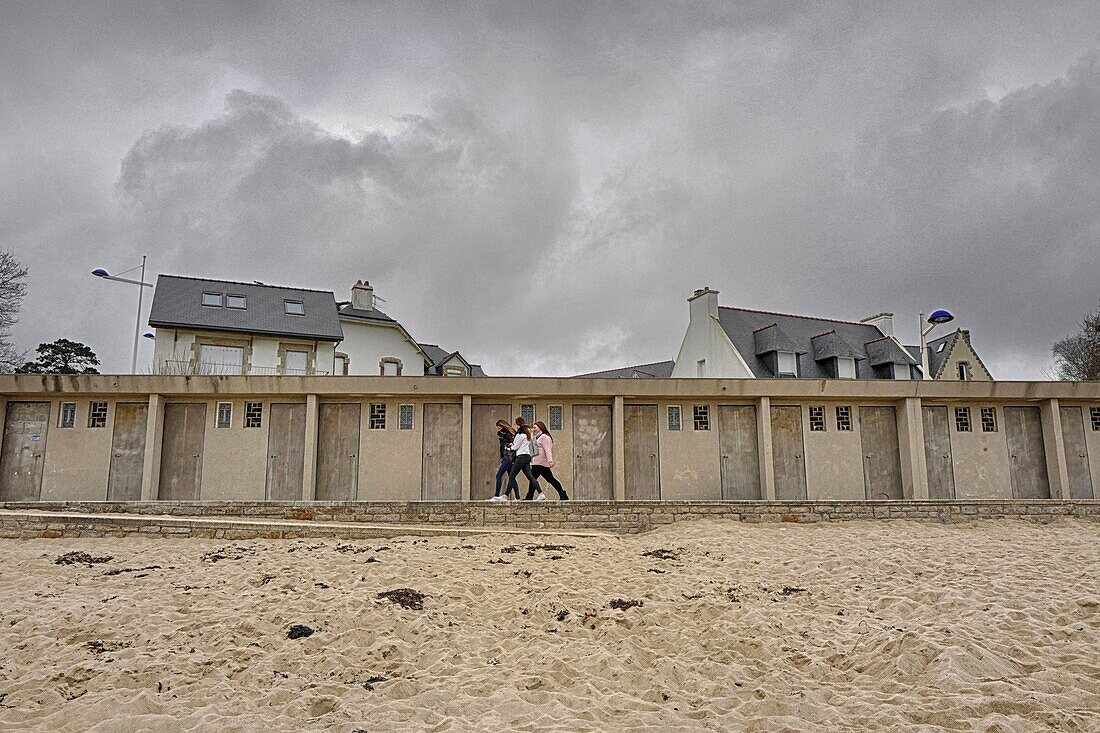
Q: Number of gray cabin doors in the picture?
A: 15